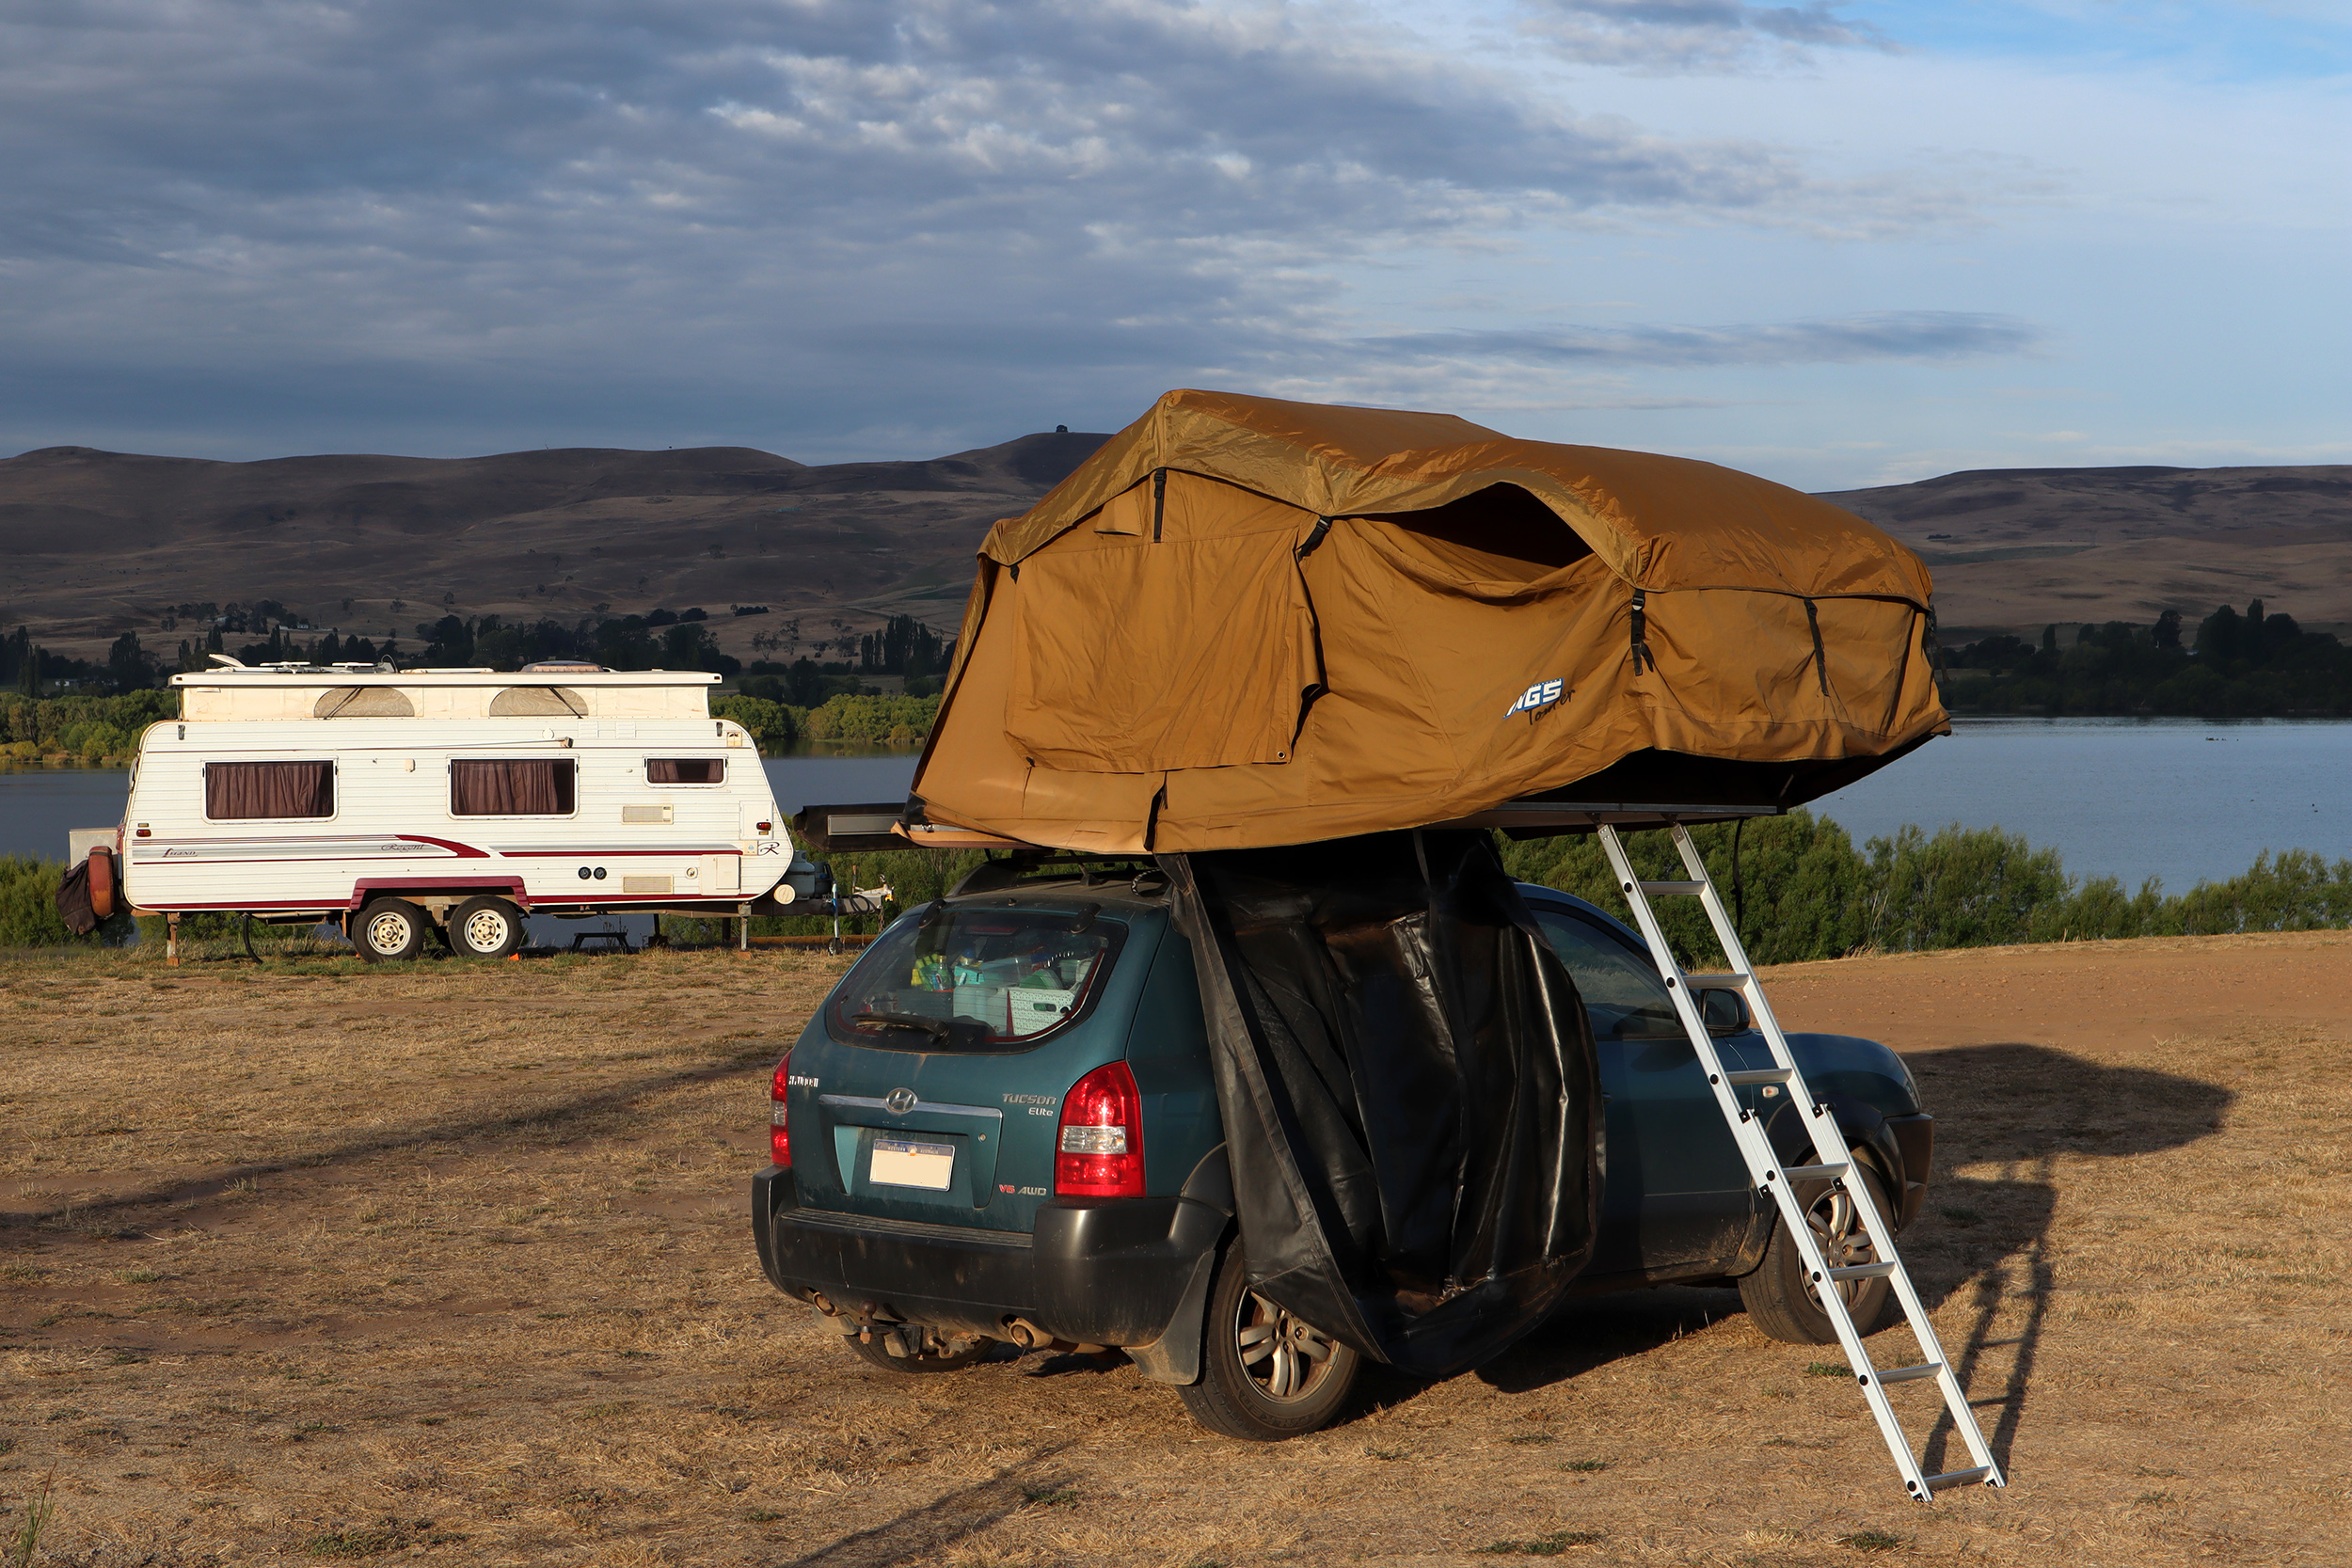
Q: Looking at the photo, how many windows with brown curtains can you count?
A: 3